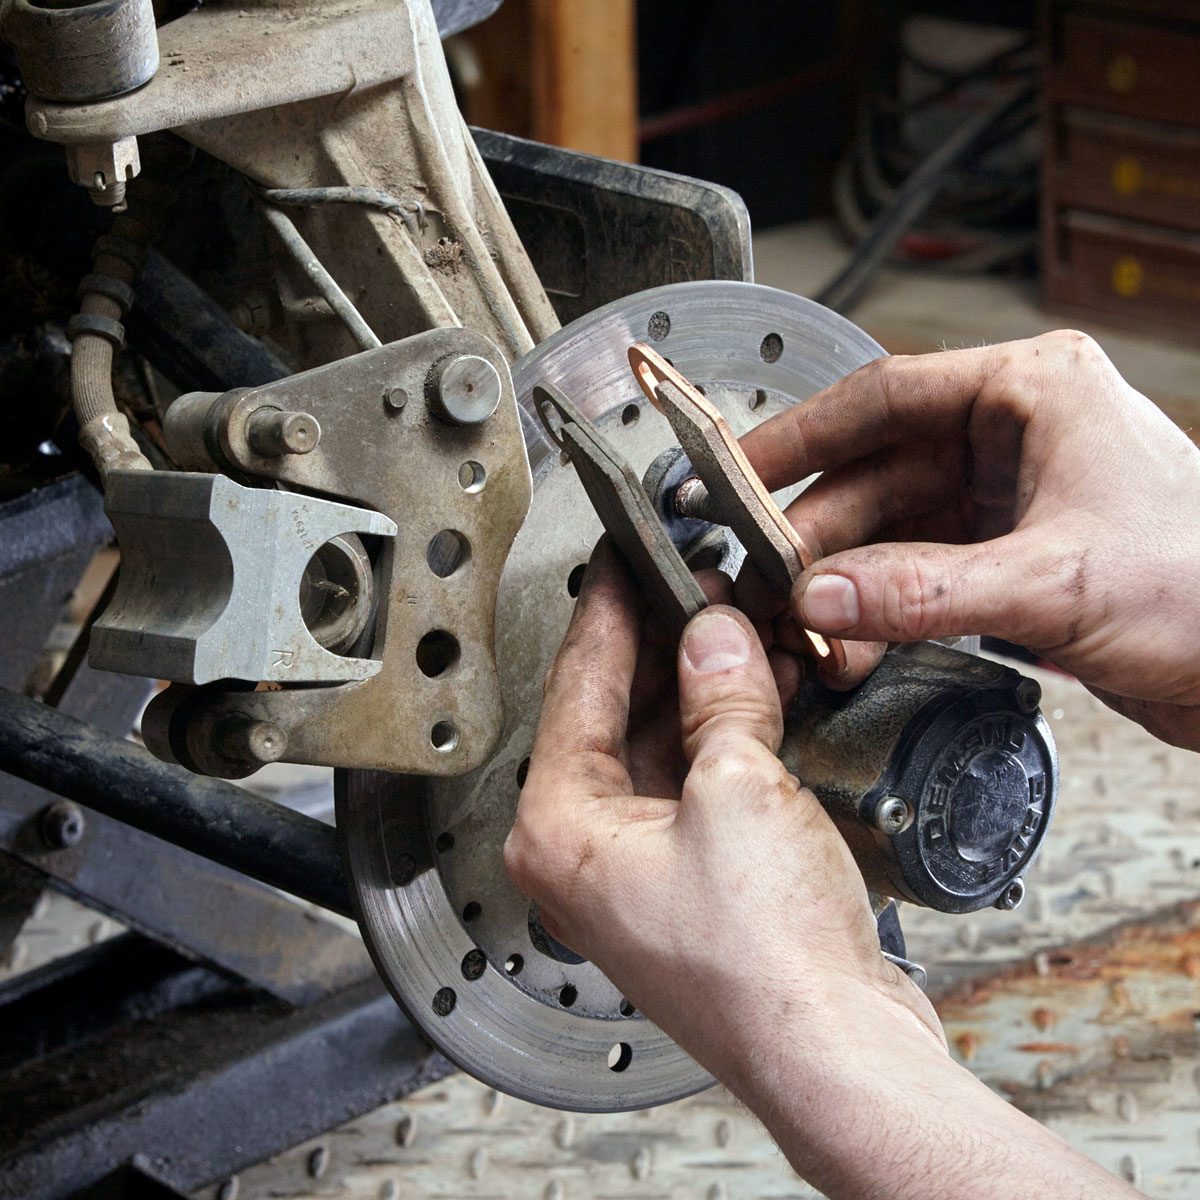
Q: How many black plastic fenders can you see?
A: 1